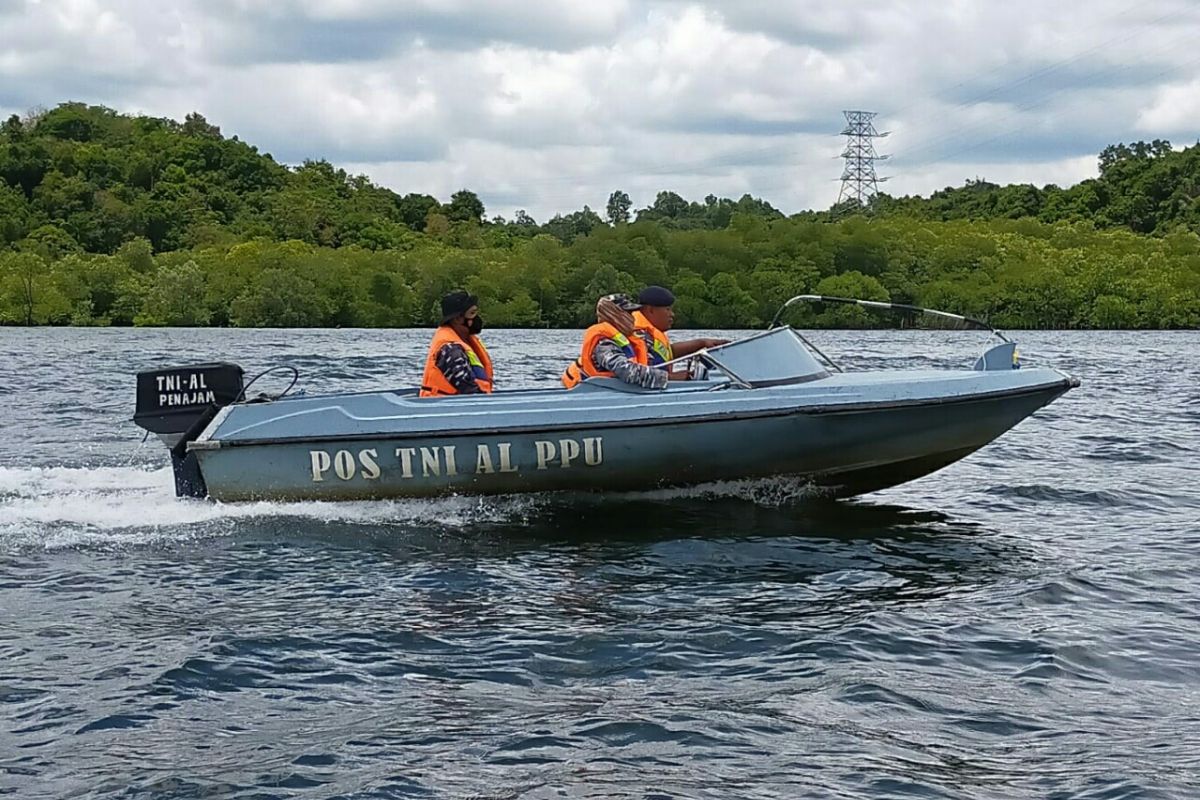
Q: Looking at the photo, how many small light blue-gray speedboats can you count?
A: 1